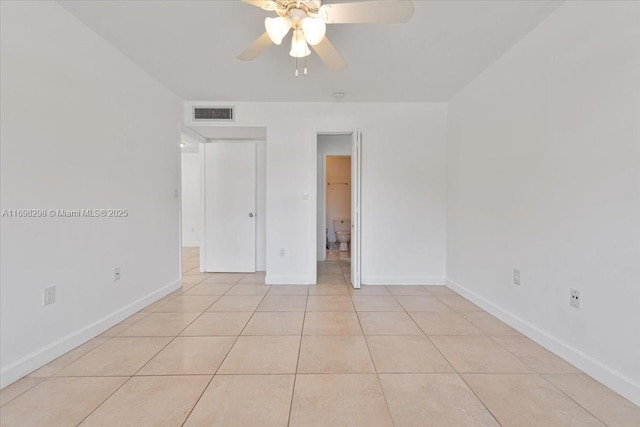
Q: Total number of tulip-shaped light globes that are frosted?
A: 3